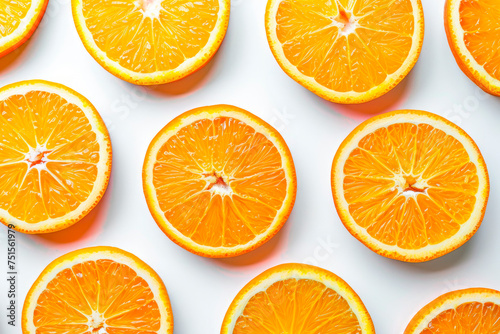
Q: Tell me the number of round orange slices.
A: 10